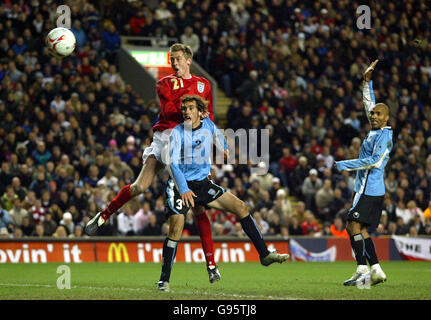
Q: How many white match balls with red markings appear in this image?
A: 1